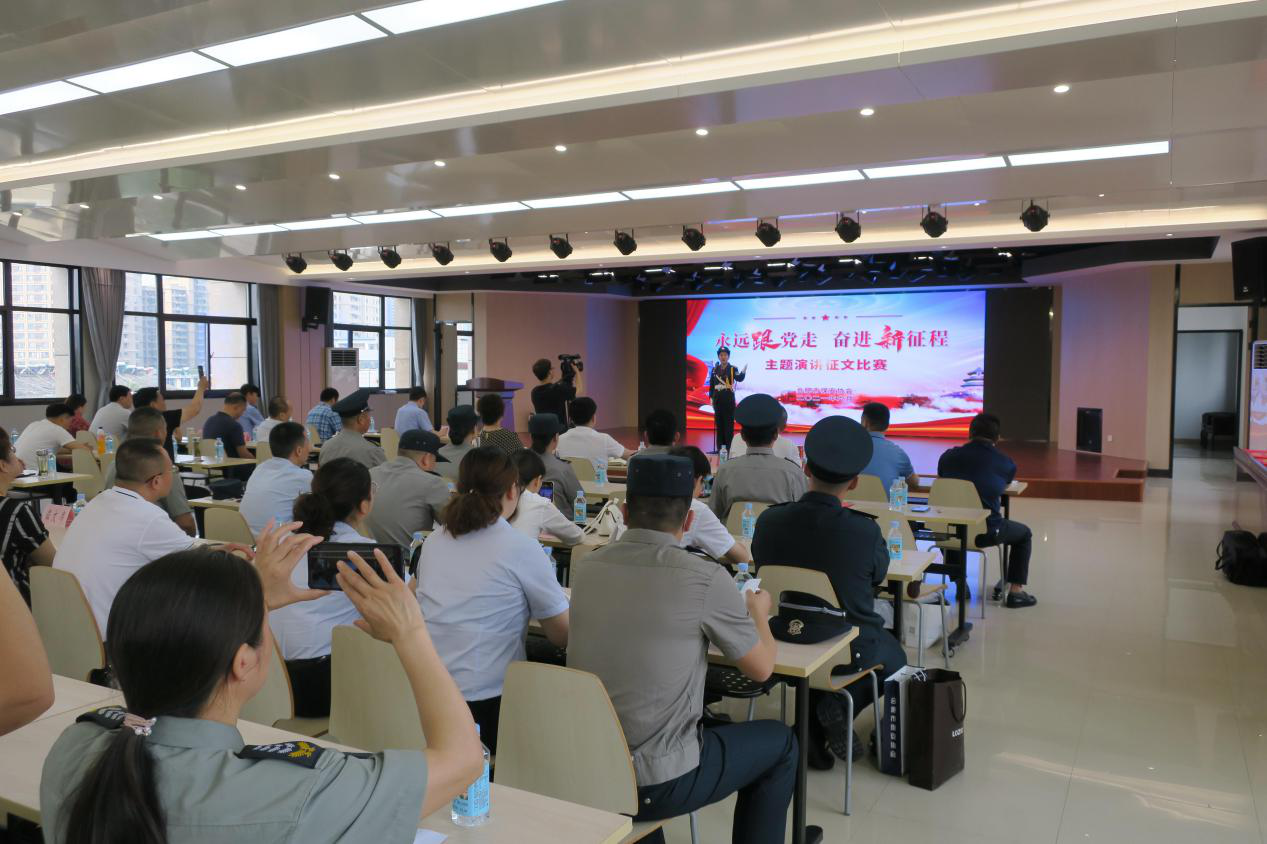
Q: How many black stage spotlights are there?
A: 12